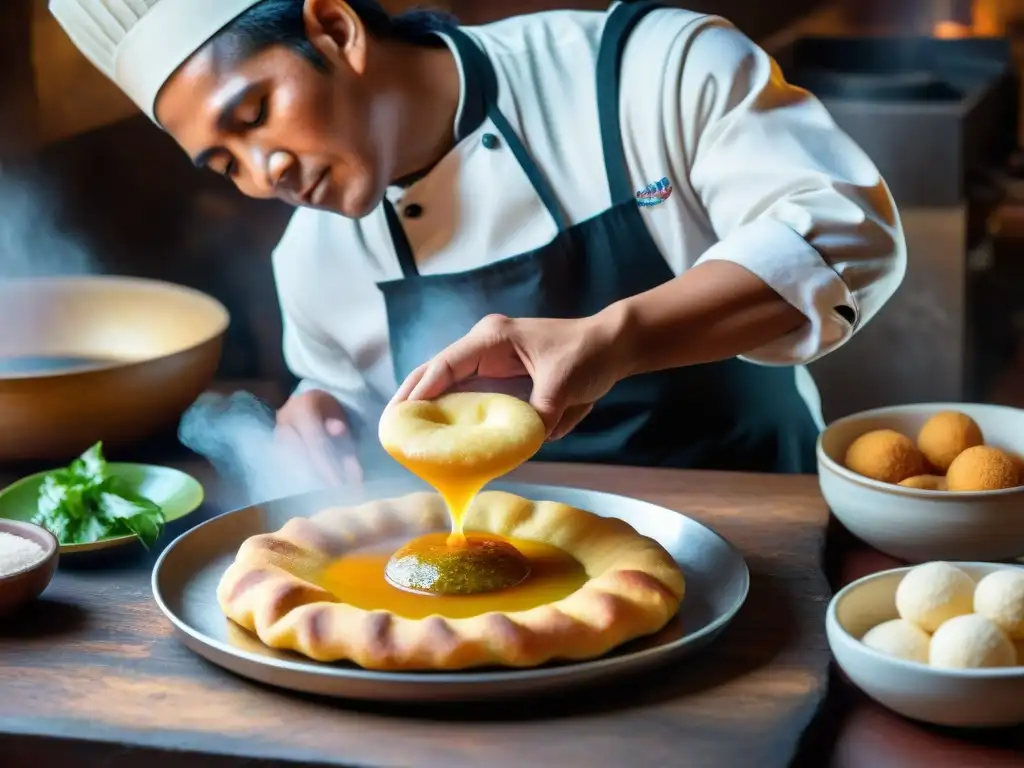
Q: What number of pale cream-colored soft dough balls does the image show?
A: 4